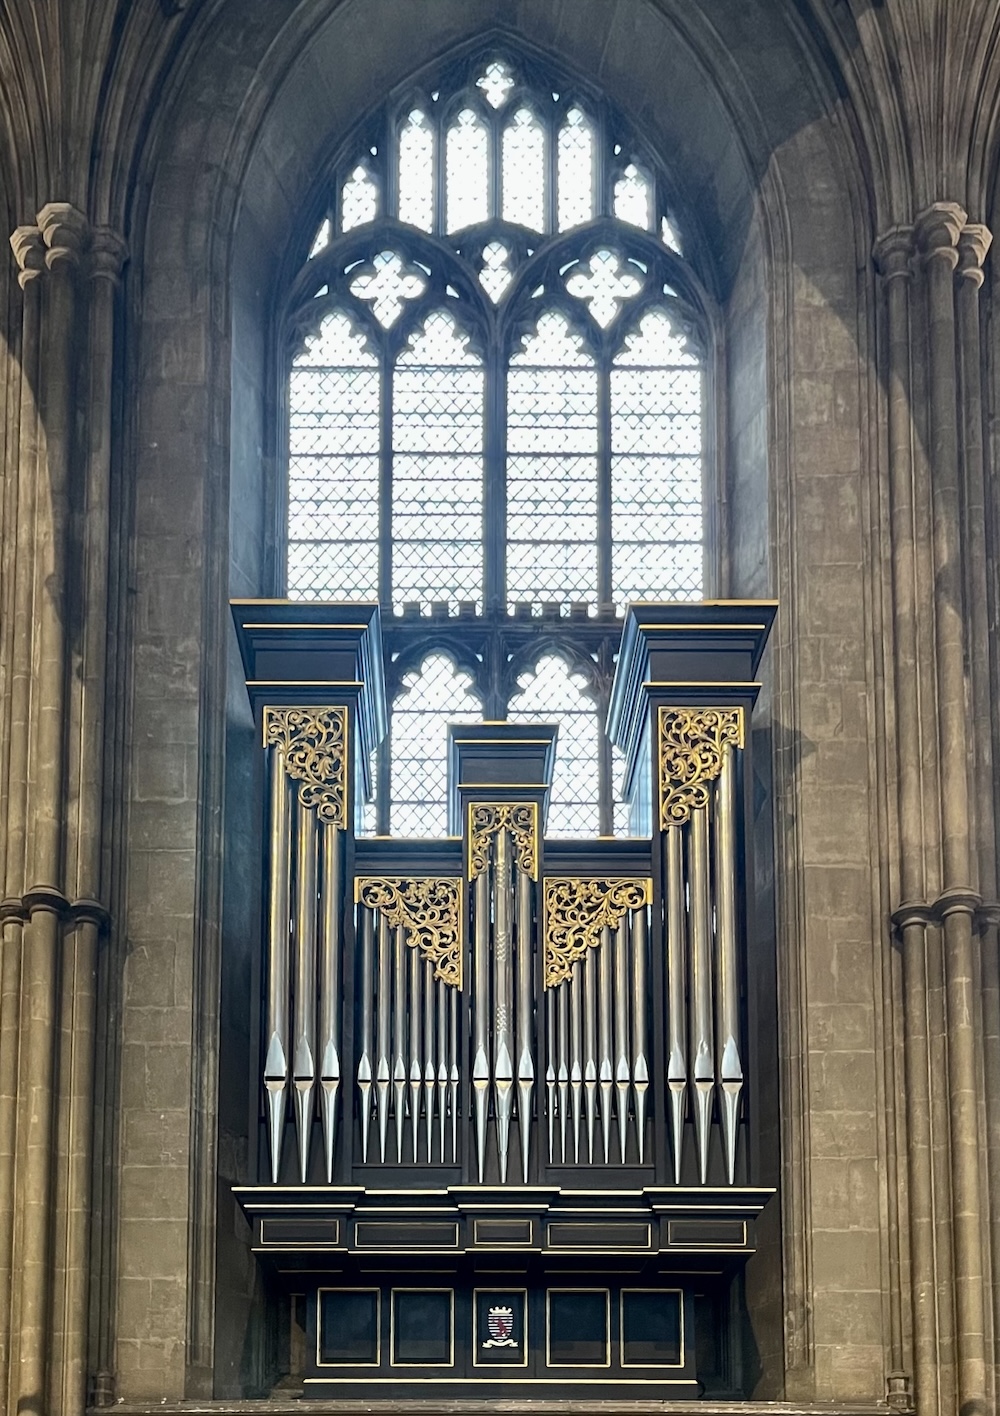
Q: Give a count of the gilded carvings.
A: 5